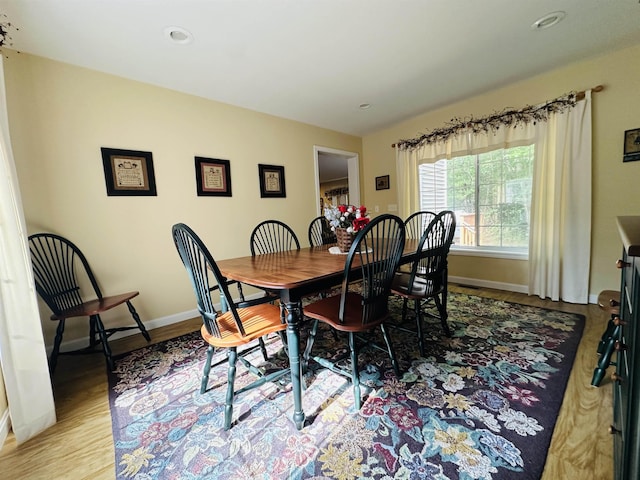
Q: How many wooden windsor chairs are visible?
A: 7